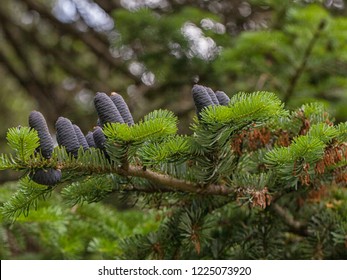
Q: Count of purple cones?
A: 11